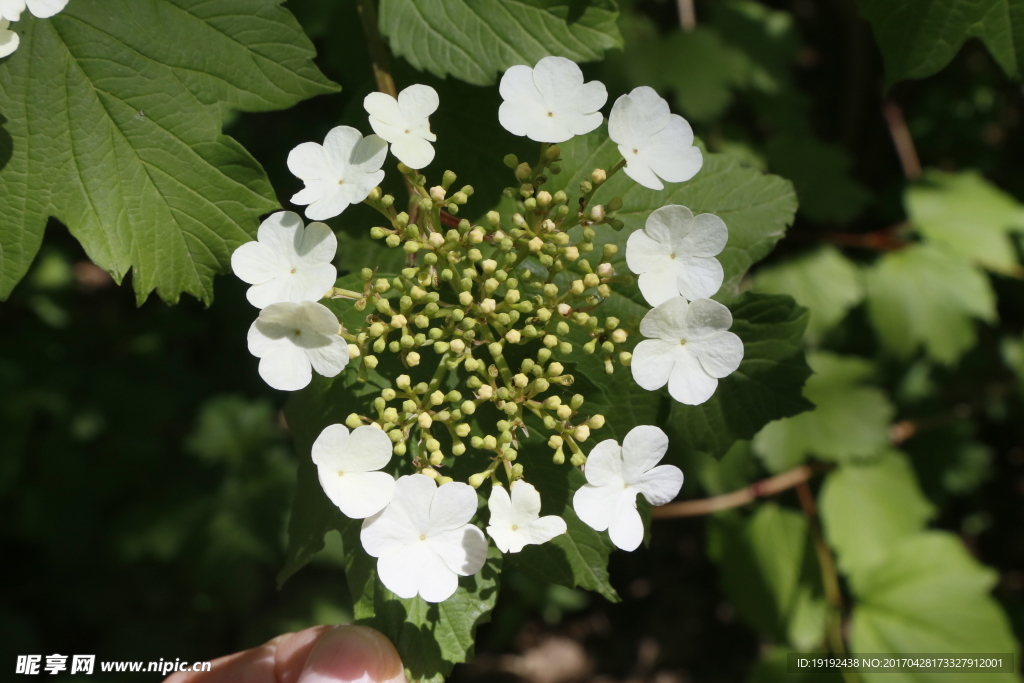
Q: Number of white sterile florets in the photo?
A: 12